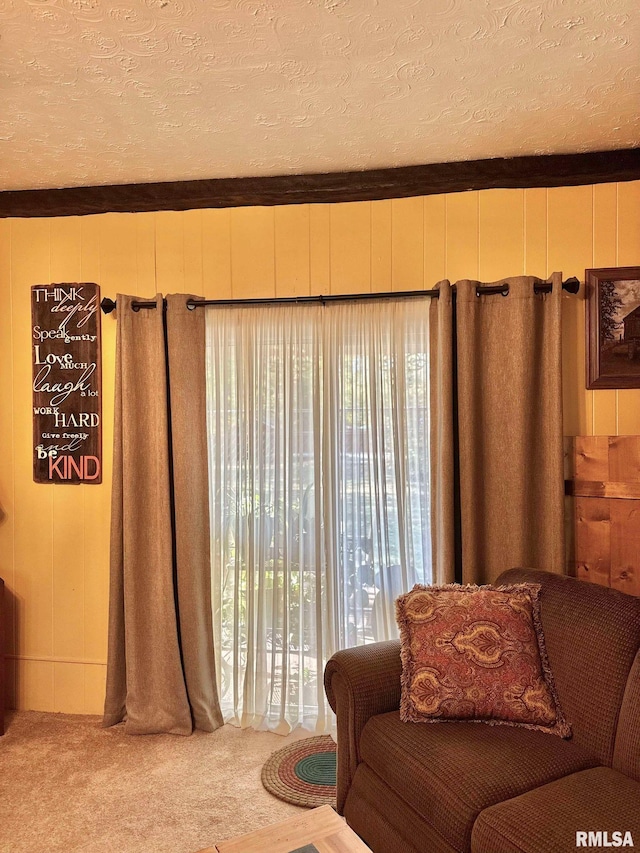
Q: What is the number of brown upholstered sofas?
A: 1